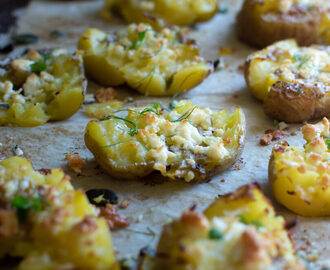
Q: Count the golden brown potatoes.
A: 9